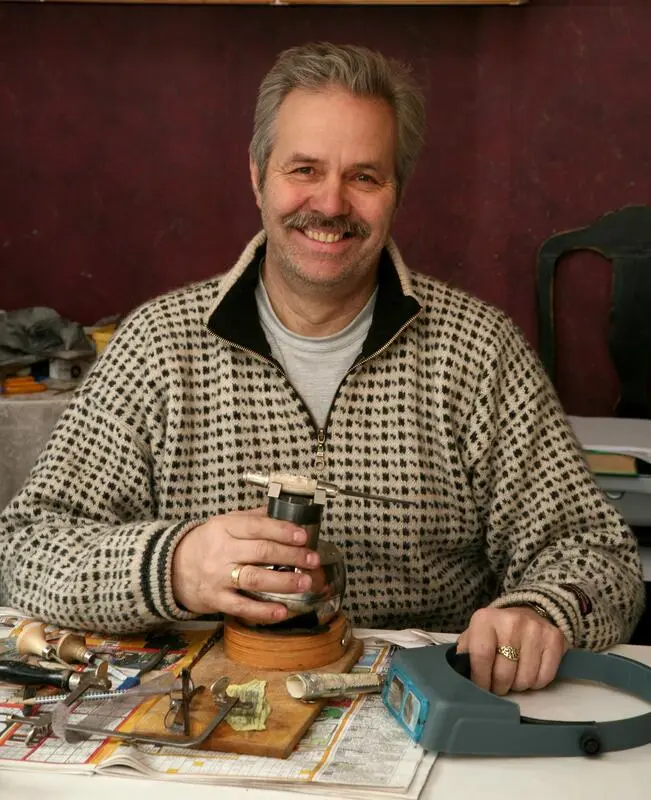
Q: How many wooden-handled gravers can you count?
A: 2